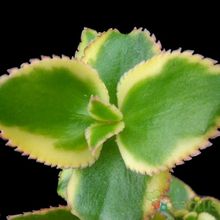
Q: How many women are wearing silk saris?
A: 0